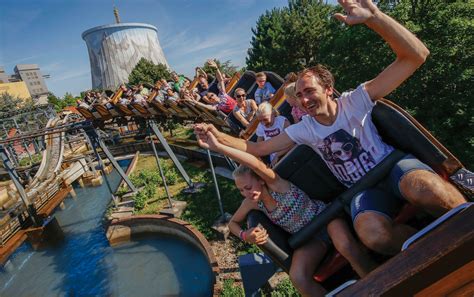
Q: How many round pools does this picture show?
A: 1